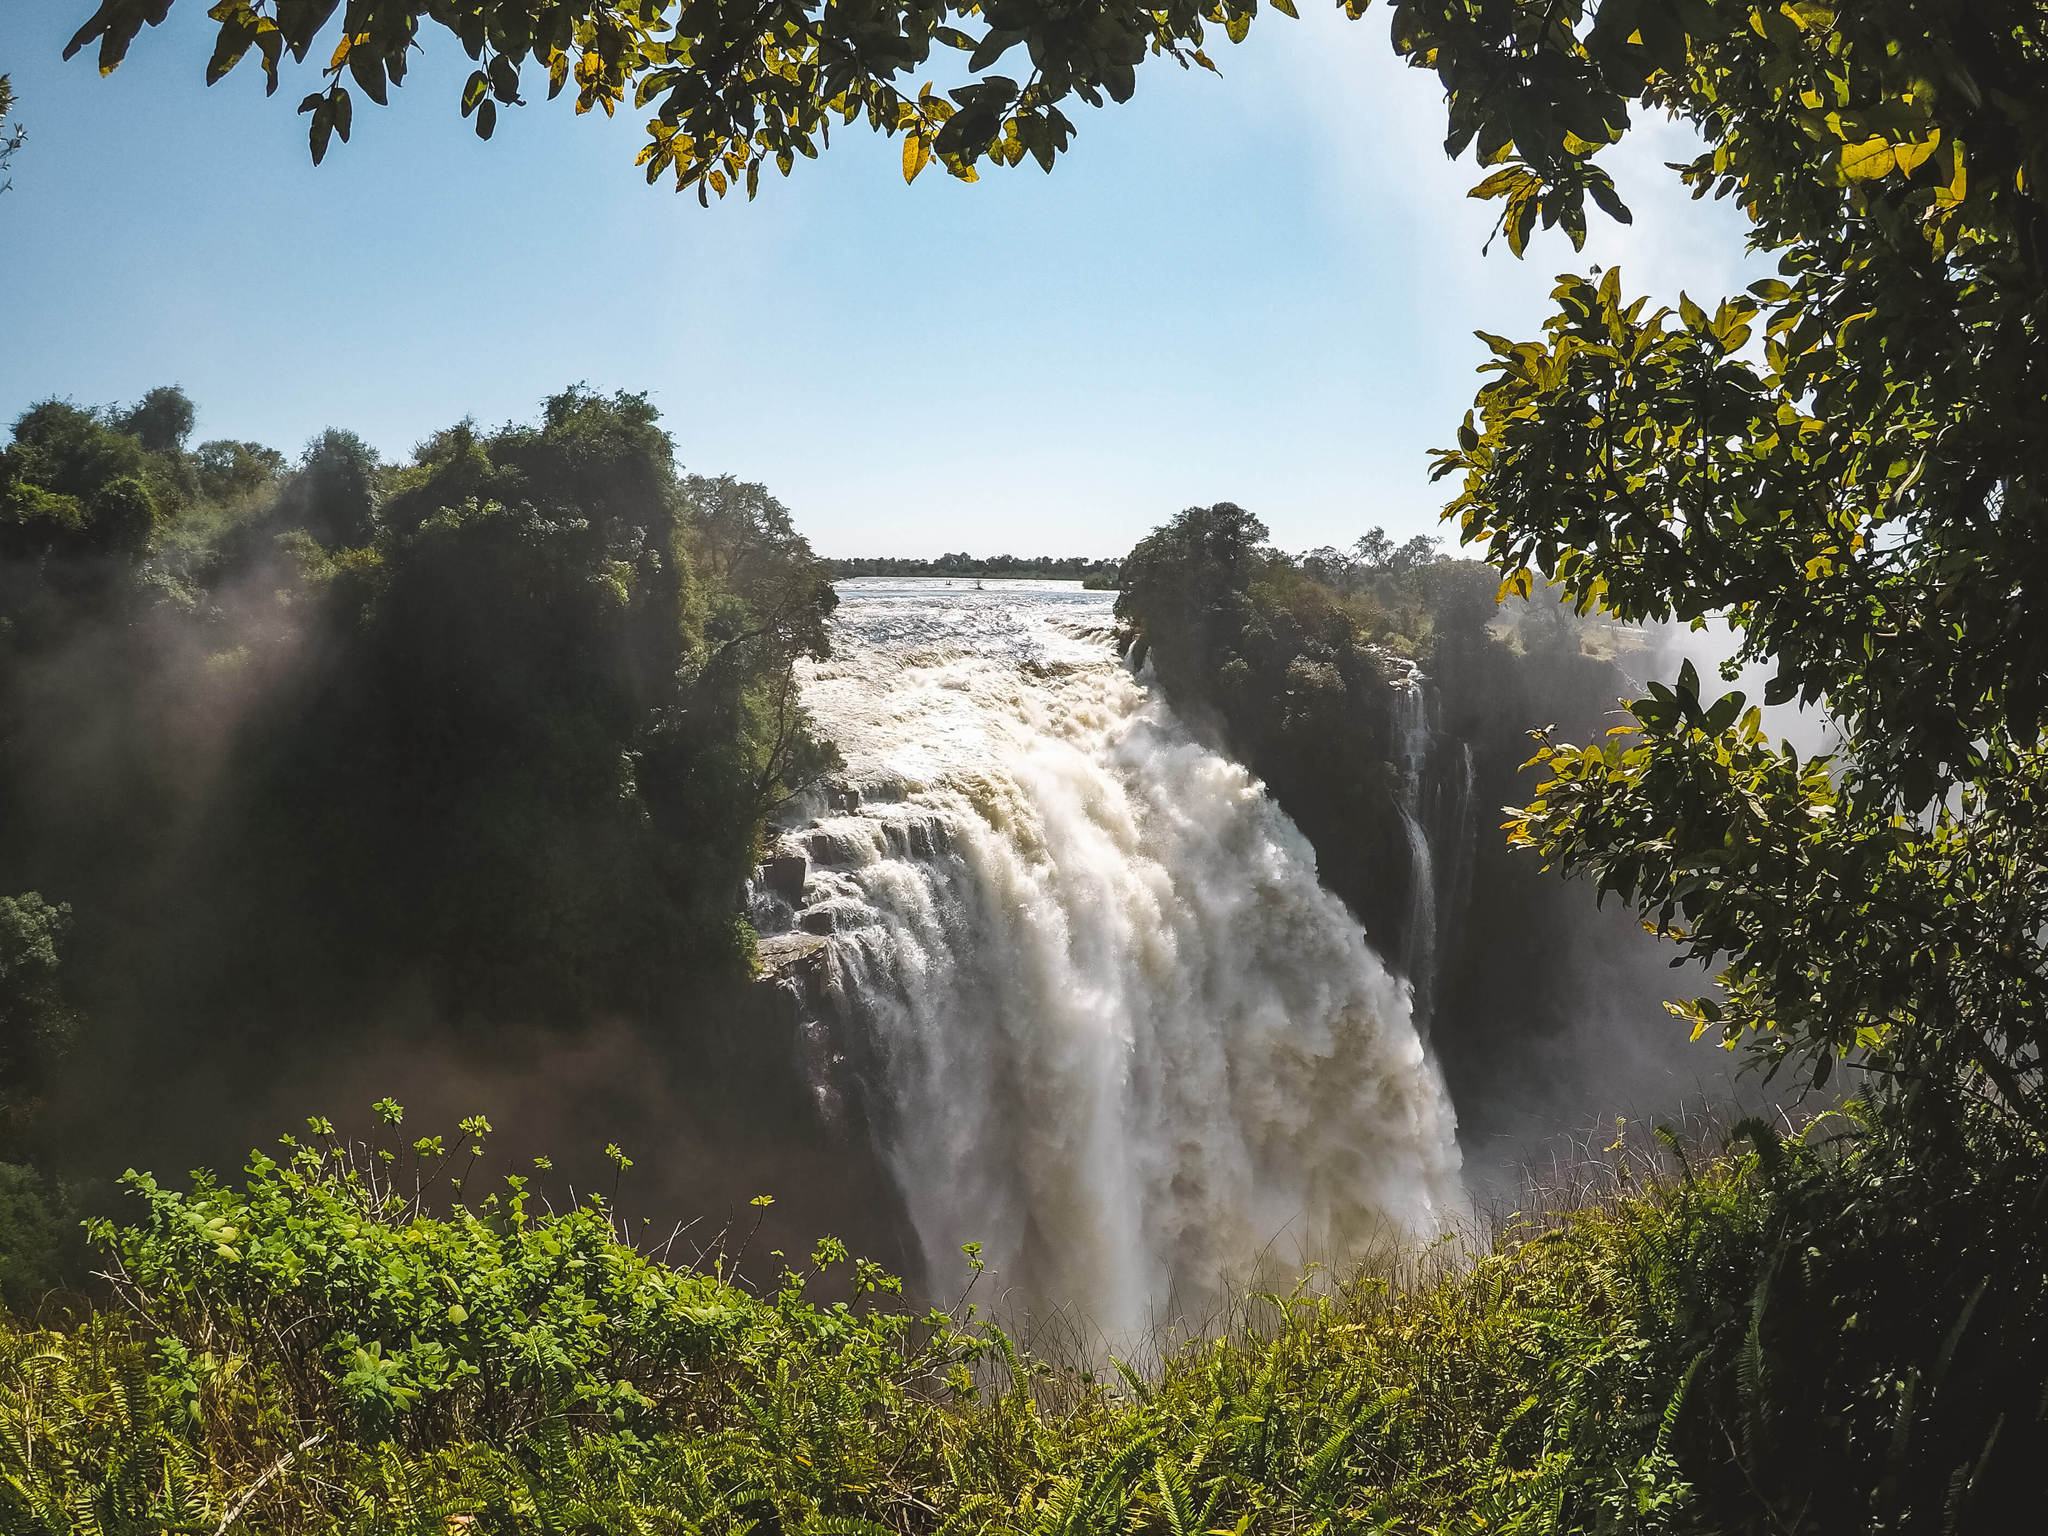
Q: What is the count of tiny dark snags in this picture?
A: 2